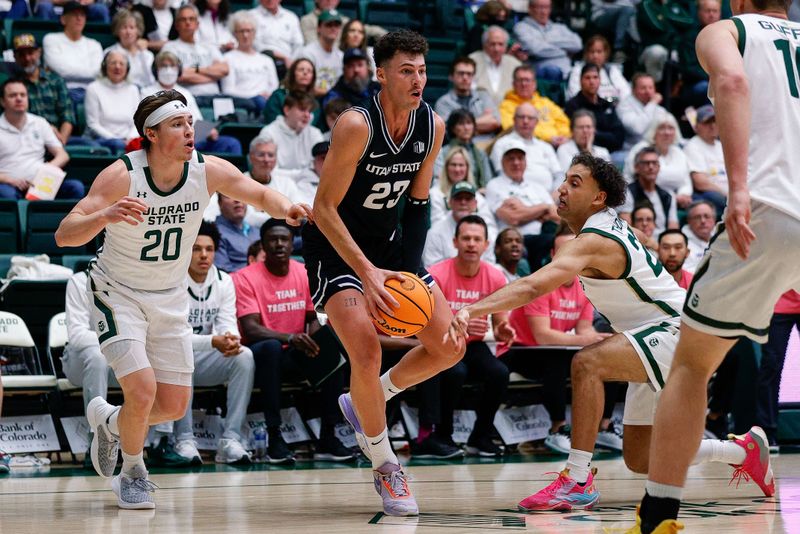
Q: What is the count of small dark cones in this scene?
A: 0